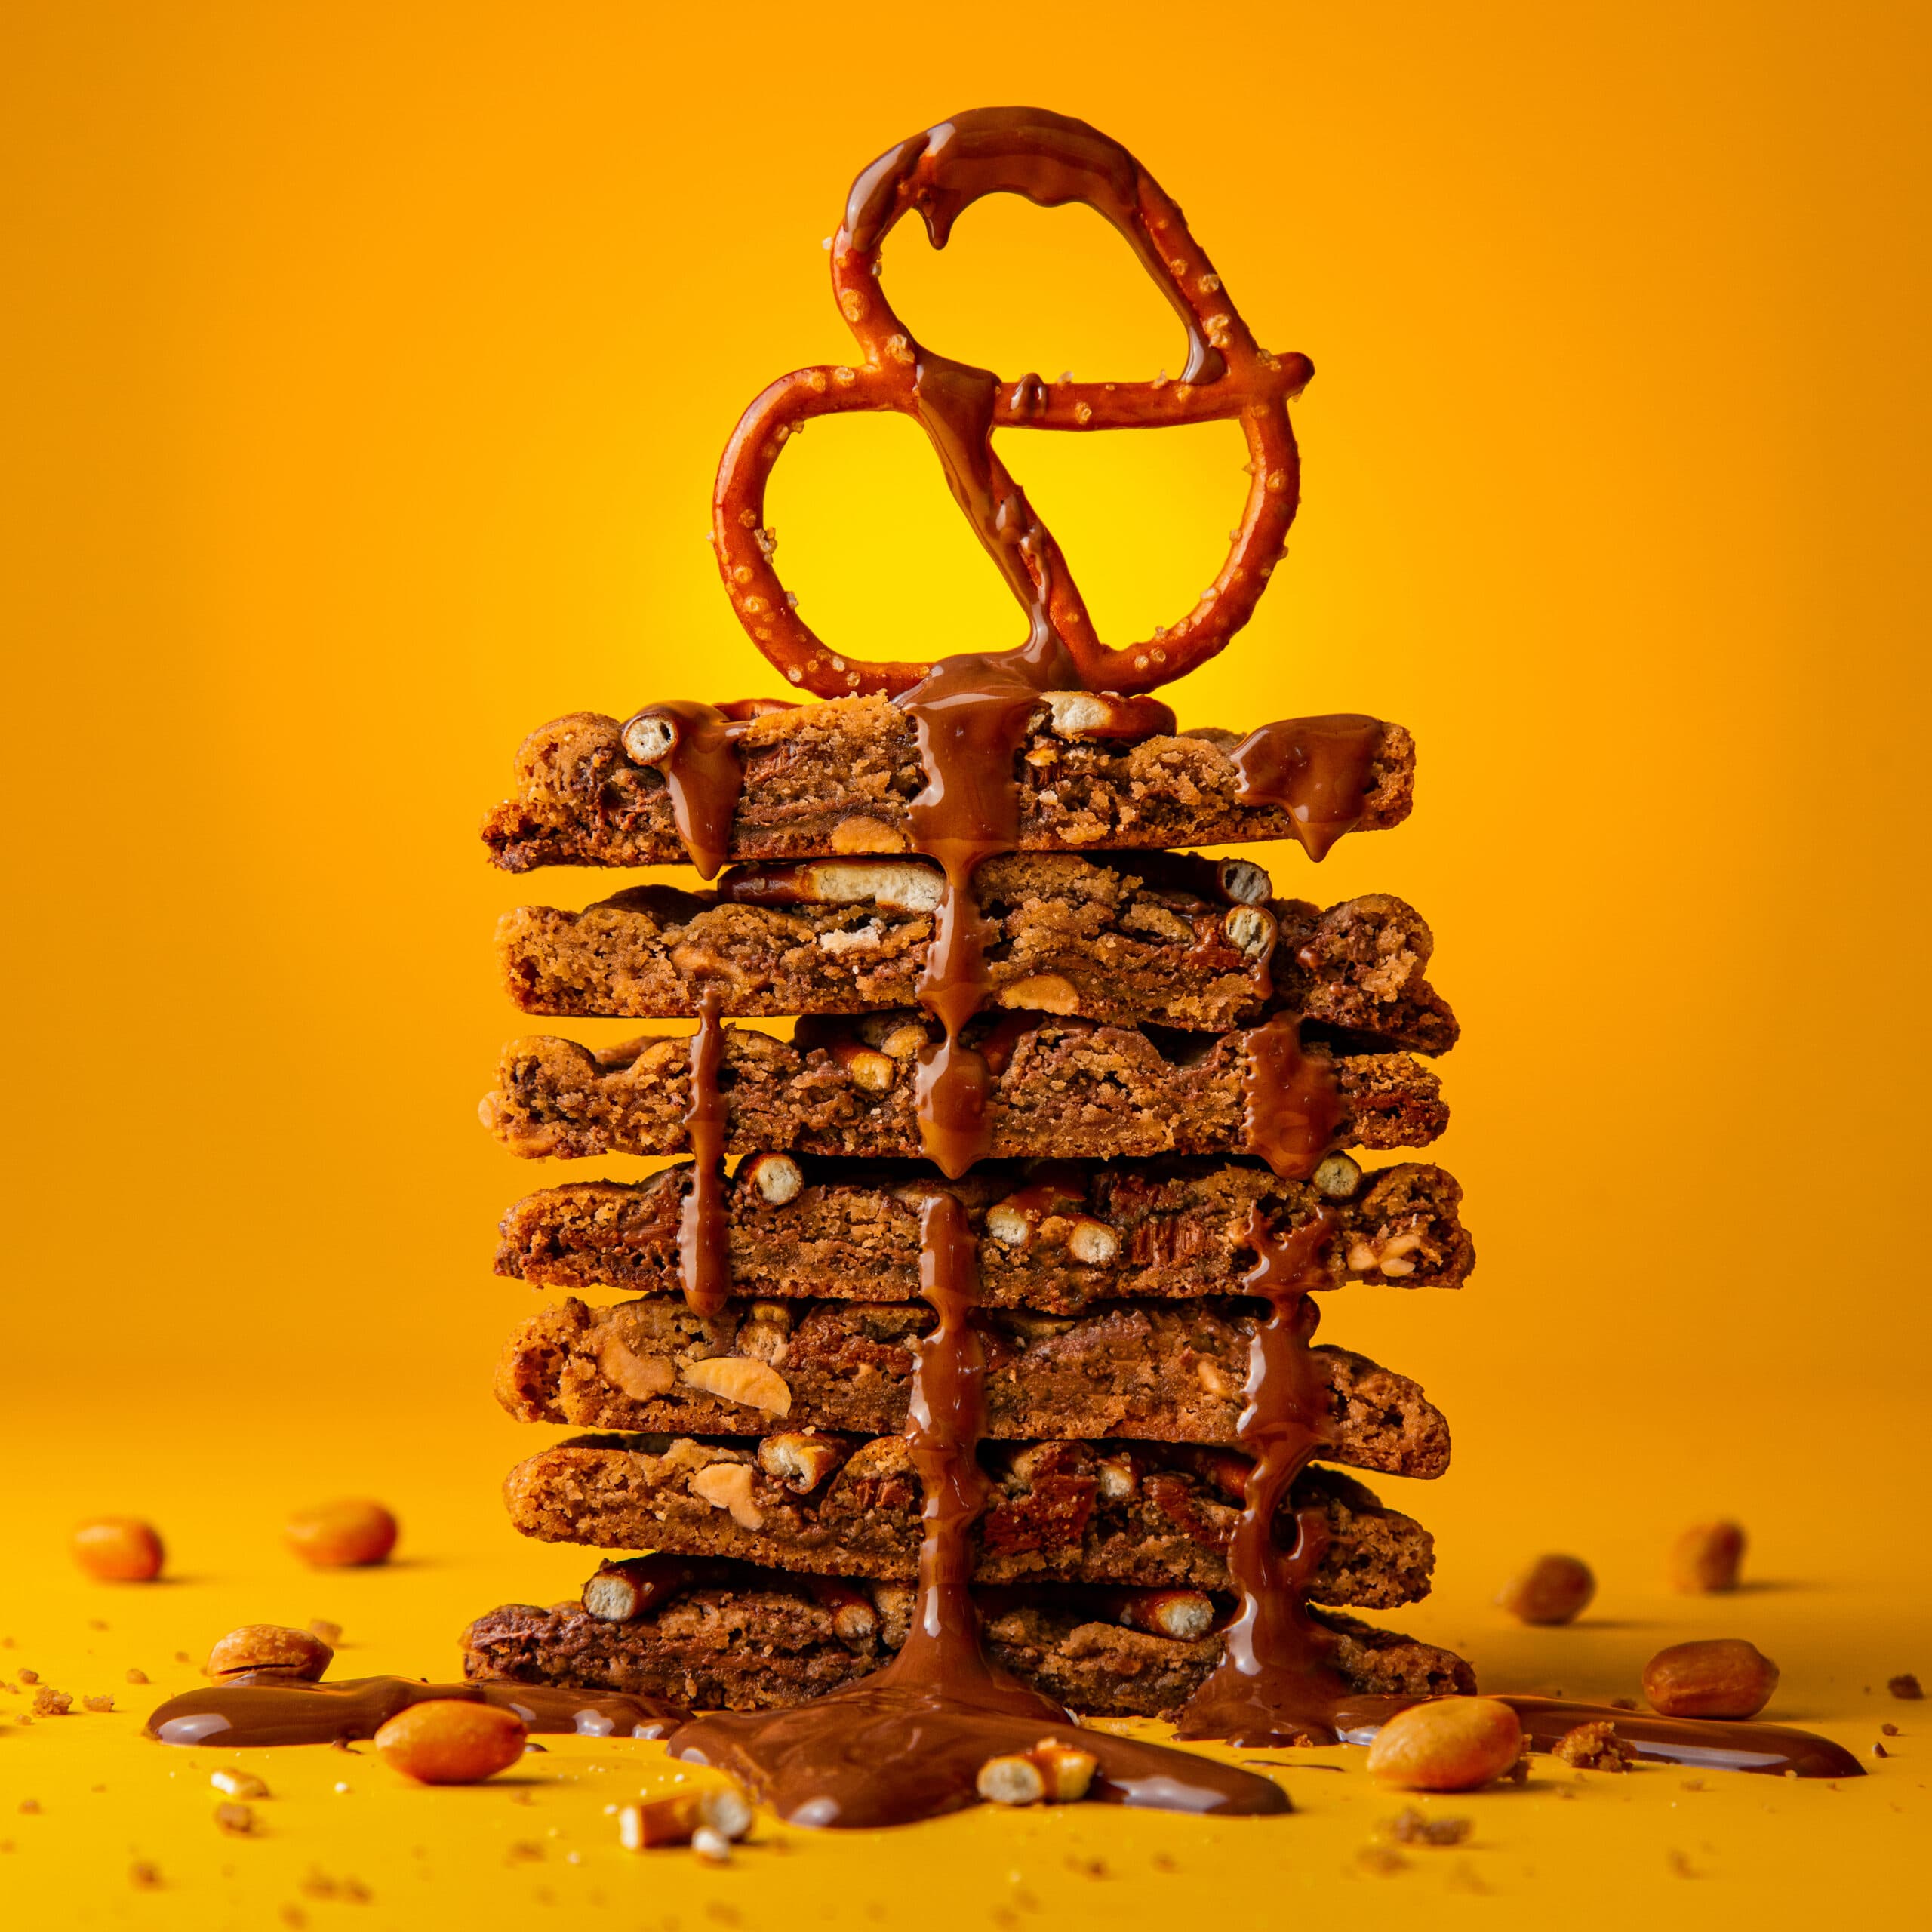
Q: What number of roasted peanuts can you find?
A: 8